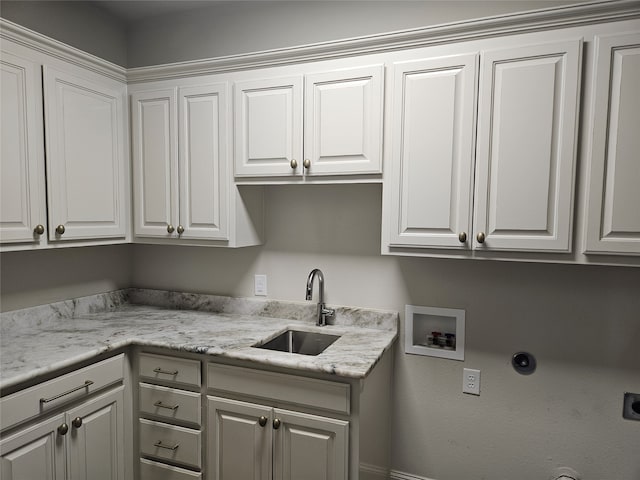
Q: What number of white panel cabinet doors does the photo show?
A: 13